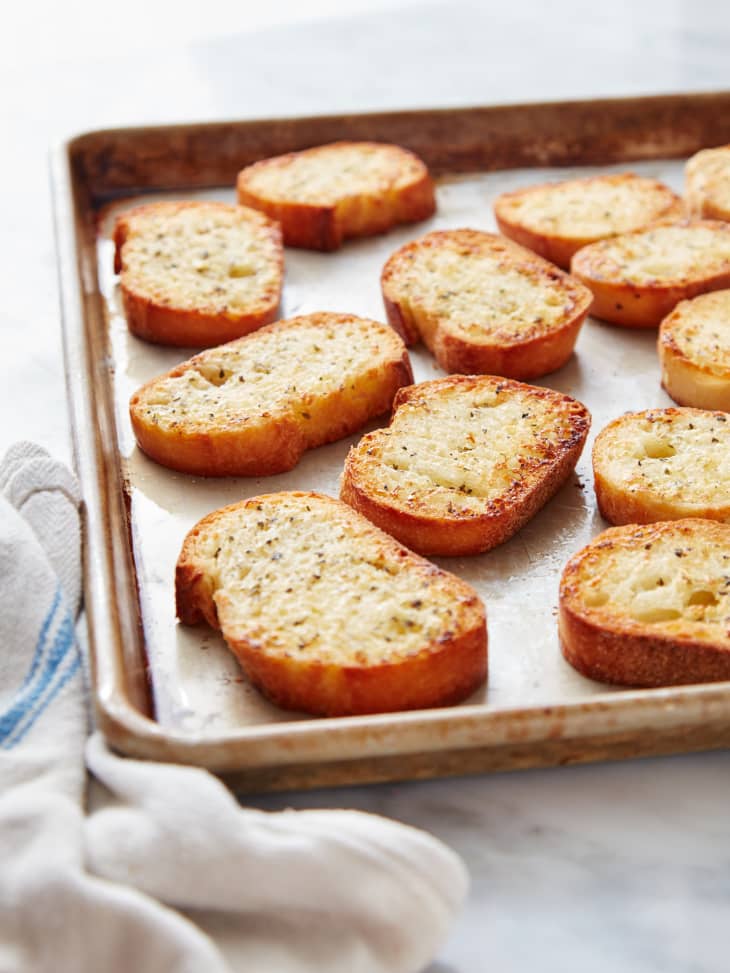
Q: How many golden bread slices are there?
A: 12